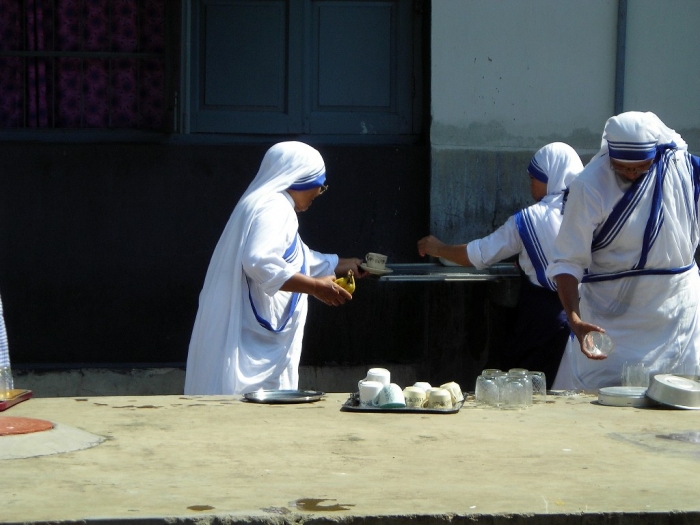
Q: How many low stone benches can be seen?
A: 1